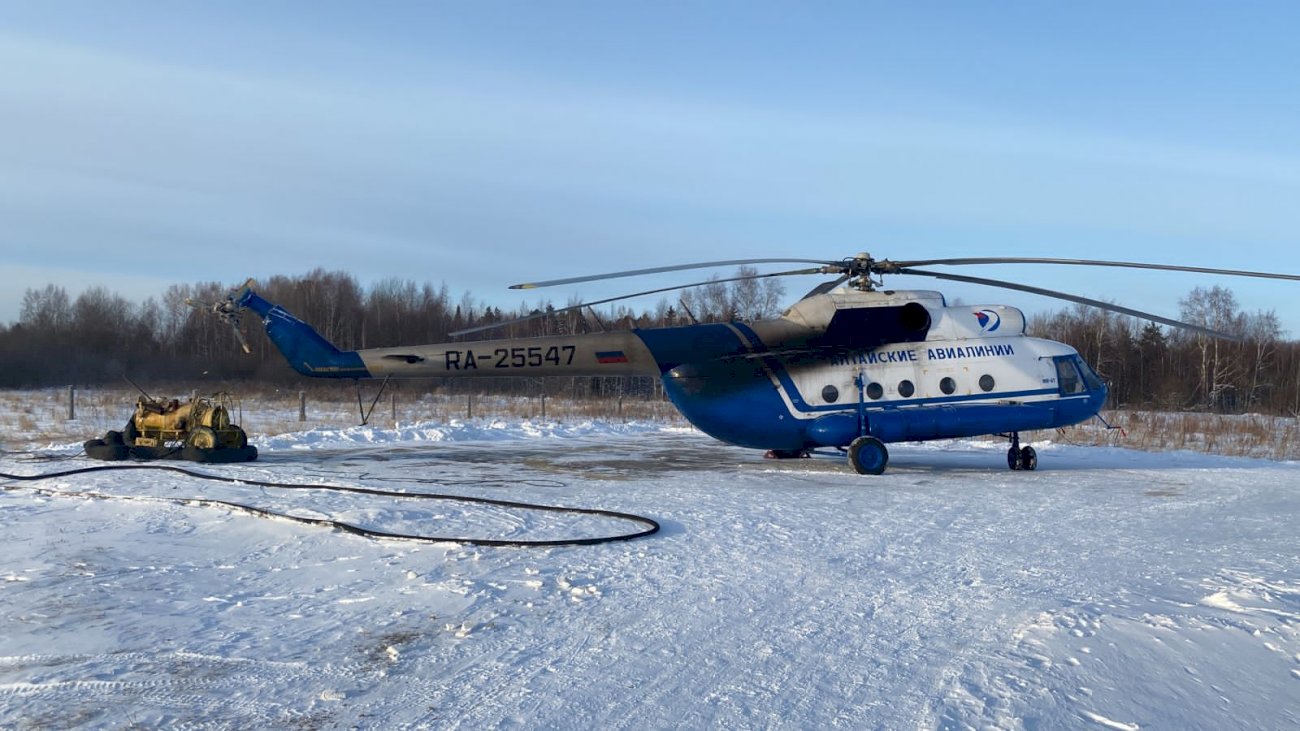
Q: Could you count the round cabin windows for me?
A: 5